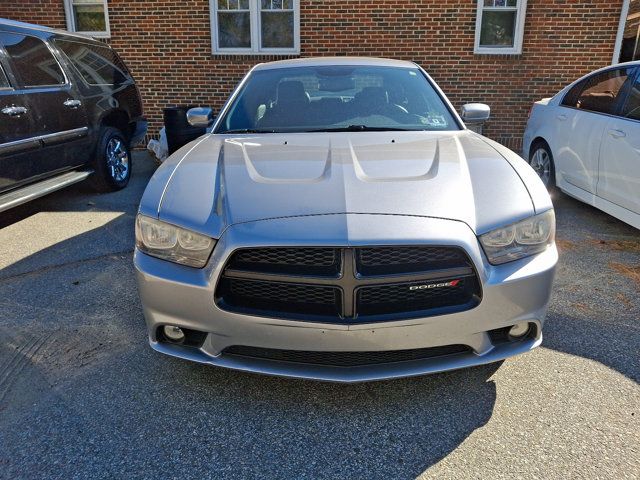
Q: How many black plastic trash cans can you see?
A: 1